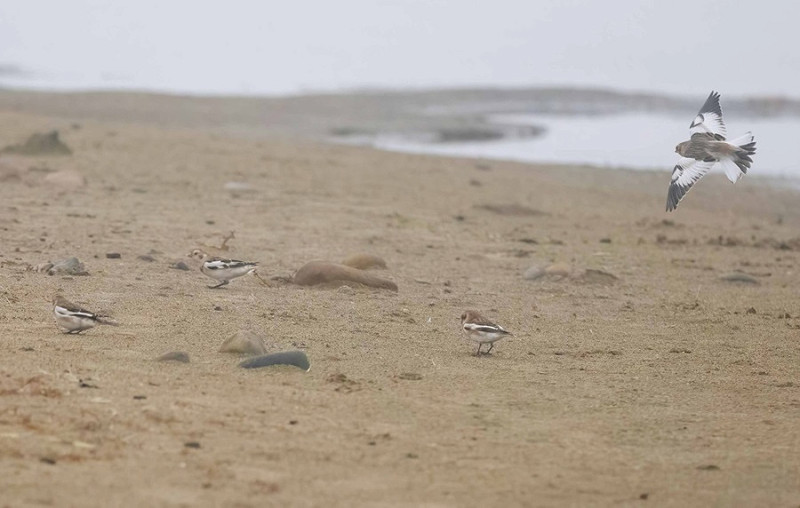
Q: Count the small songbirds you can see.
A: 4